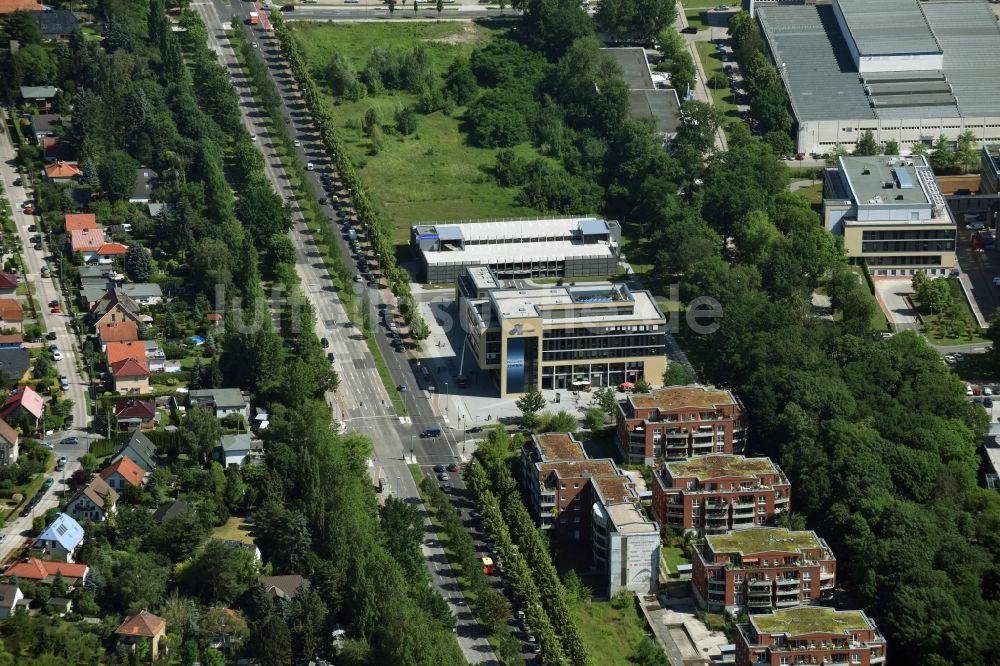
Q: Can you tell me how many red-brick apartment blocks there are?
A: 5